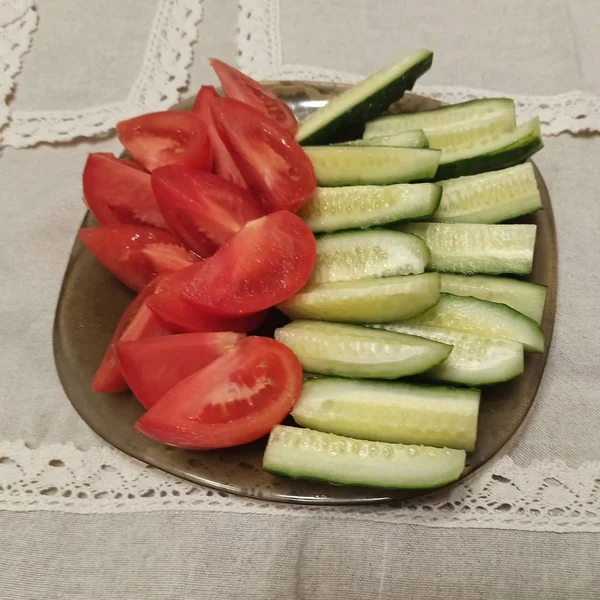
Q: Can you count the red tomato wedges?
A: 12